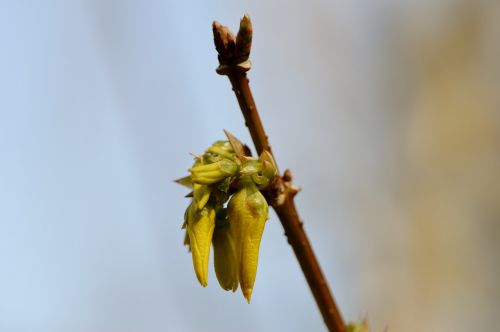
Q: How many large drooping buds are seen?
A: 3